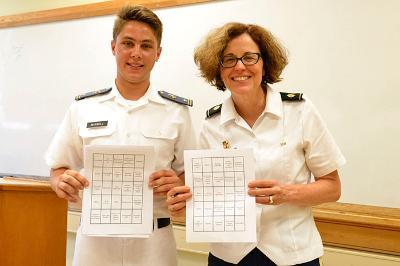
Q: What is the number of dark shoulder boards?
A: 4